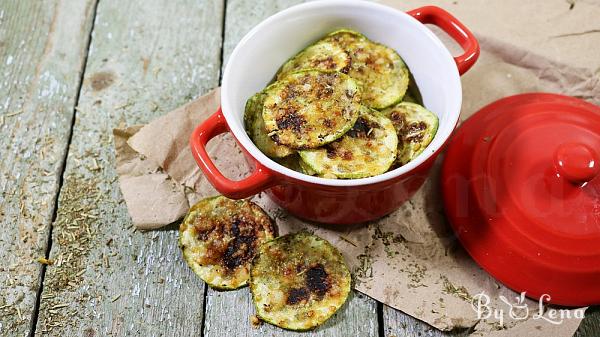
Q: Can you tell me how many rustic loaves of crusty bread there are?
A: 0